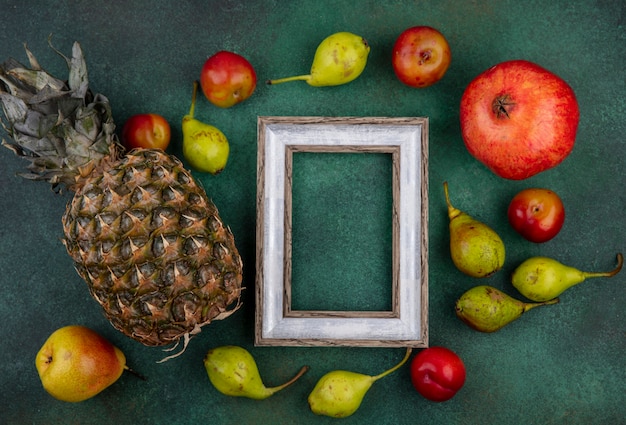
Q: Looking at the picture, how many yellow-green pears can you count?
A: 7